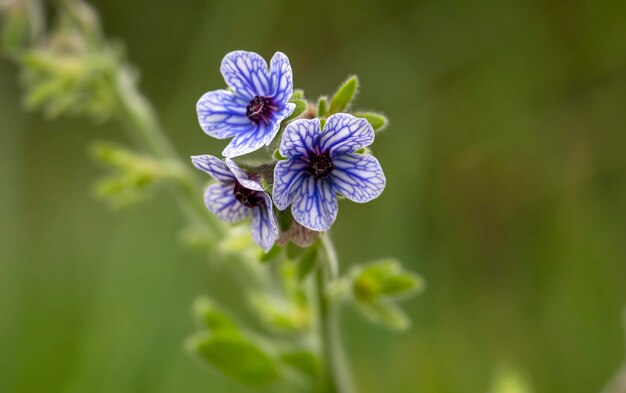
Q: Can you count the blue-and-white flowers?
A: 3